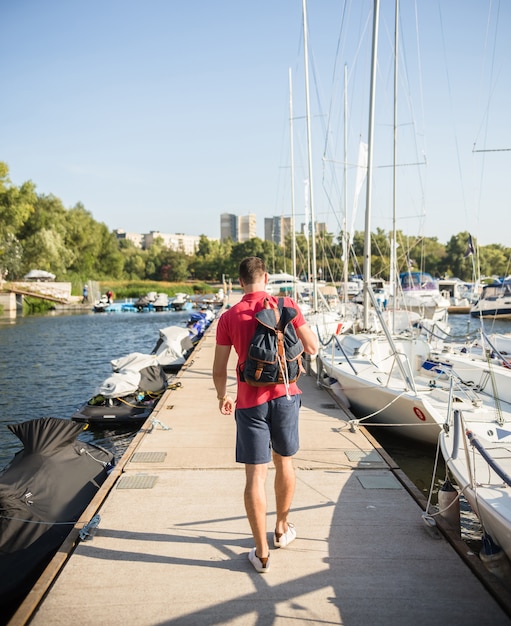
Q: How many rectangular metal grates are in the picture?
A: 4